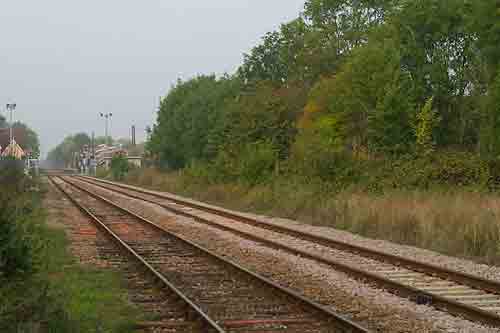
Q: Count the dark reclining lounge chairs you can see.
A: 0